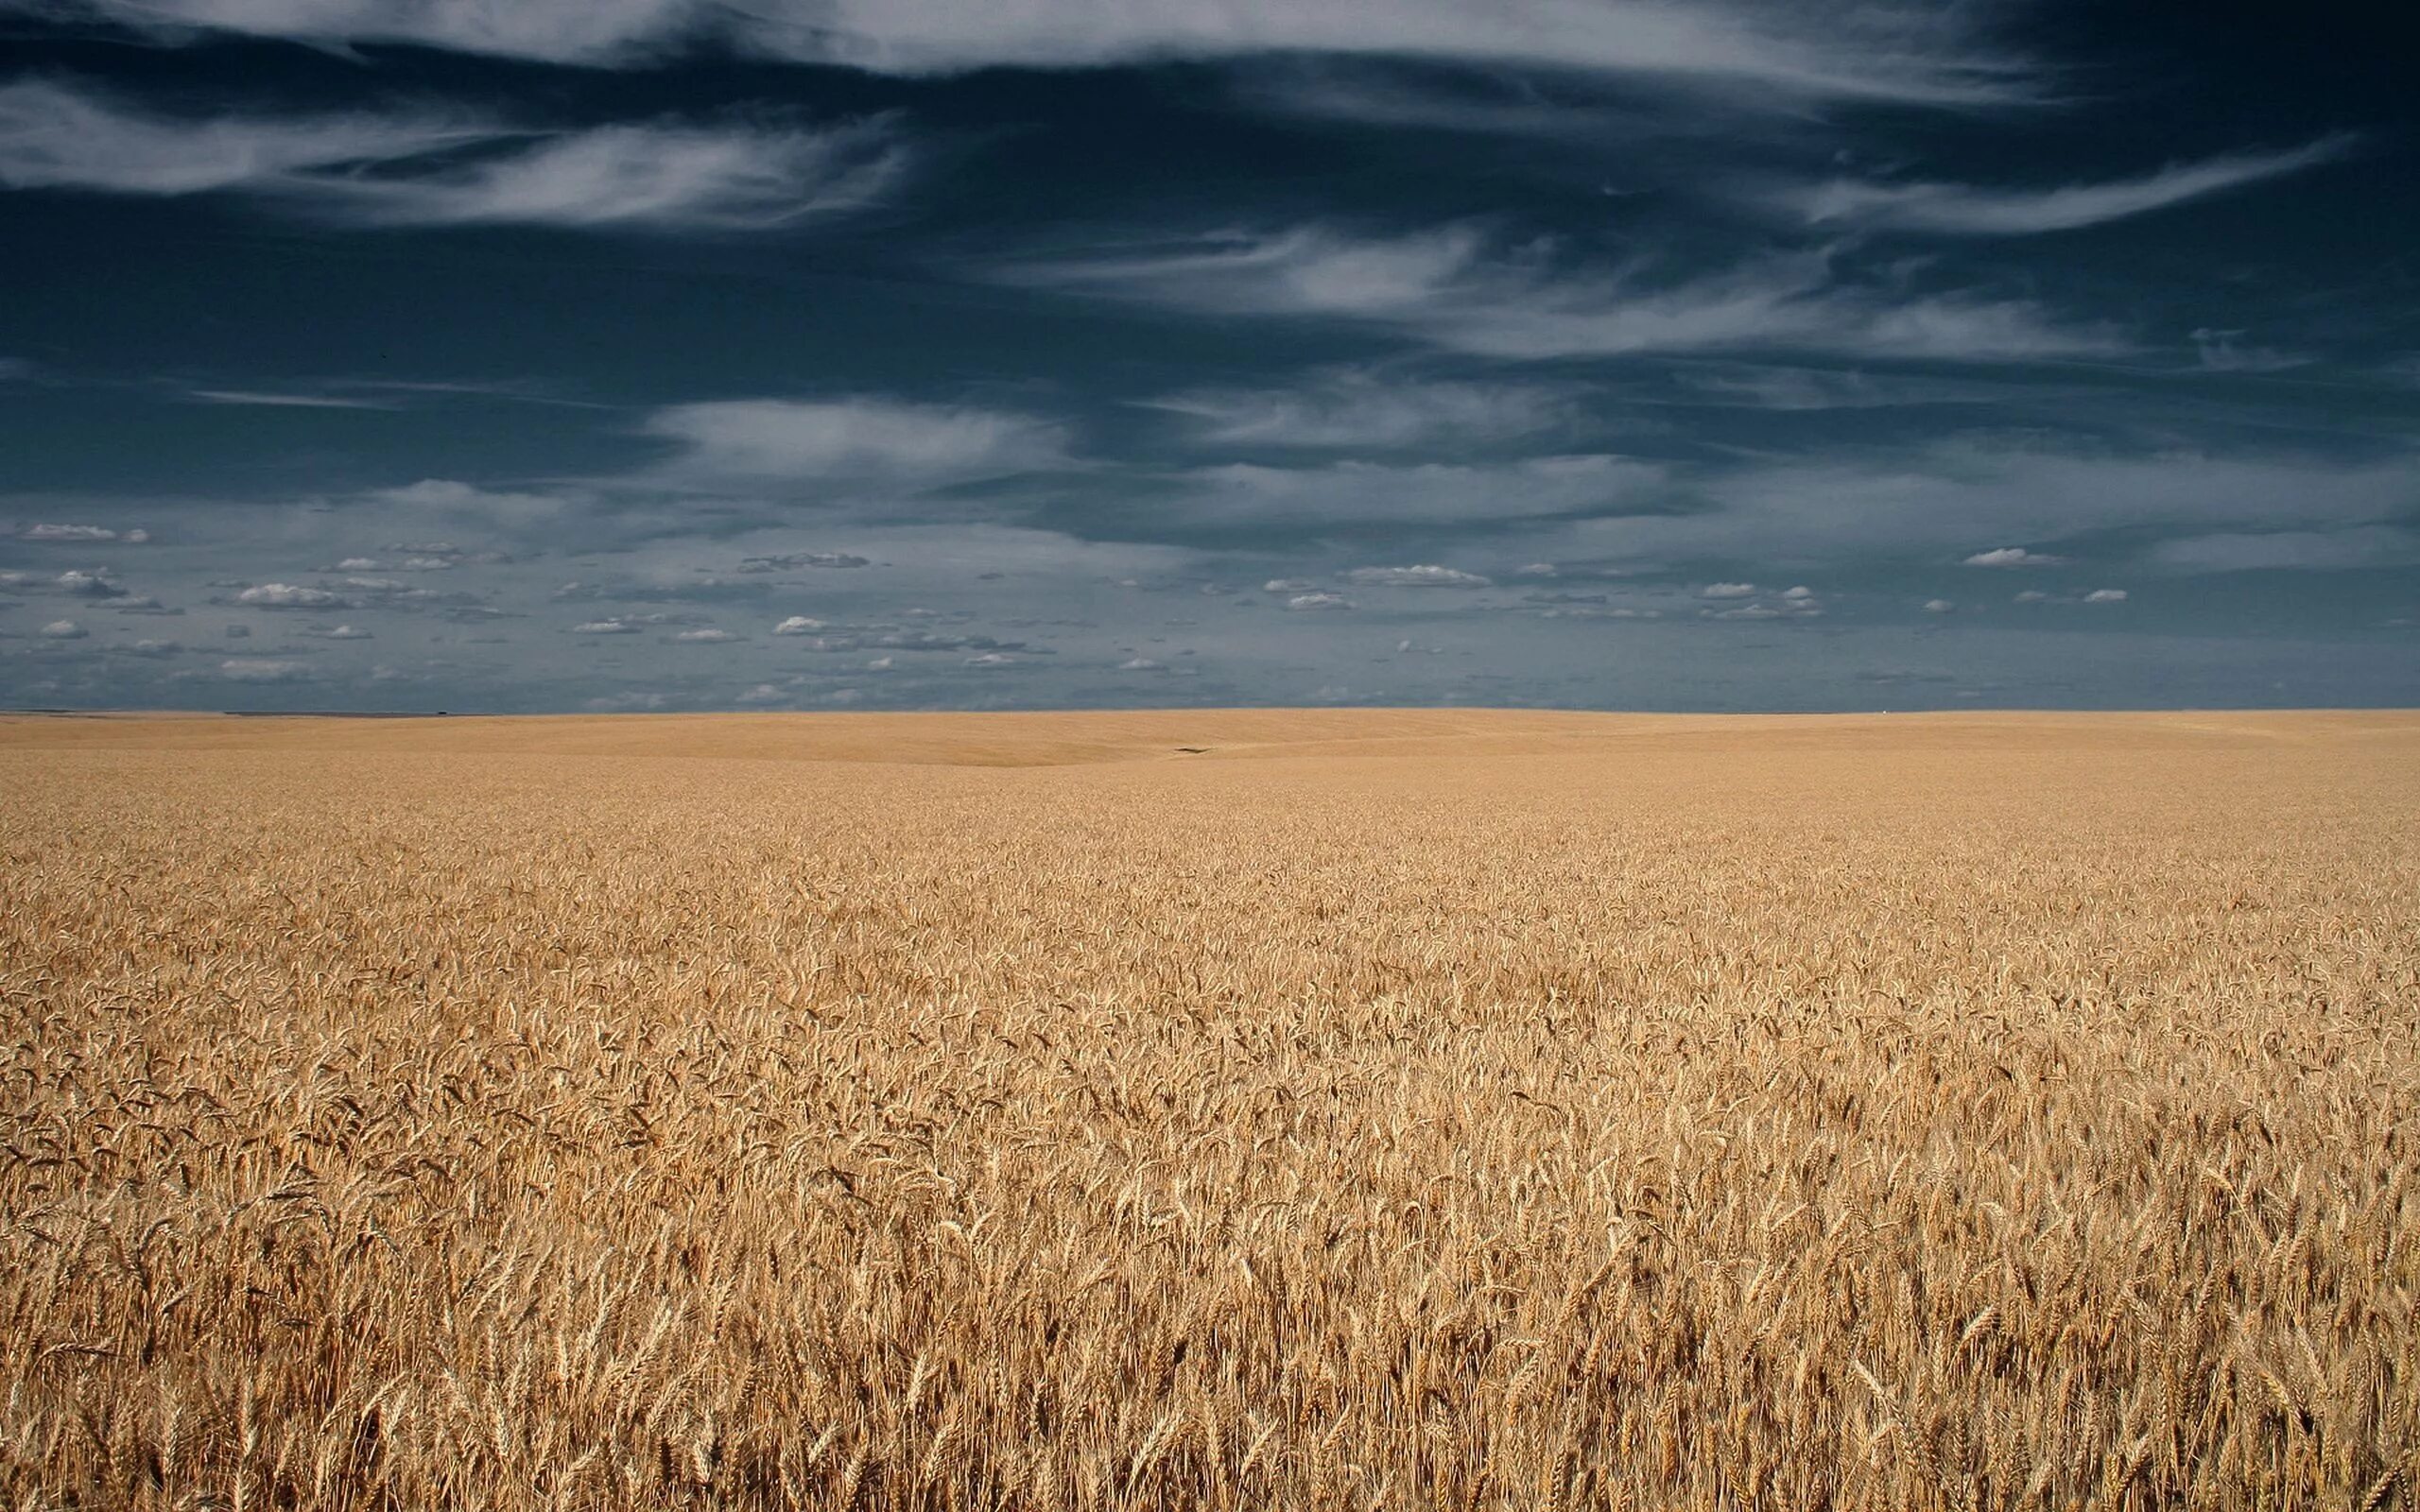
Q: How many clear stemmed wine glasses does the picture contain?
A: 0